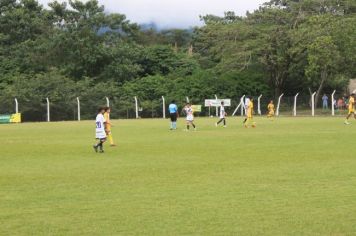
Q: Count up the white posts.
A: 14